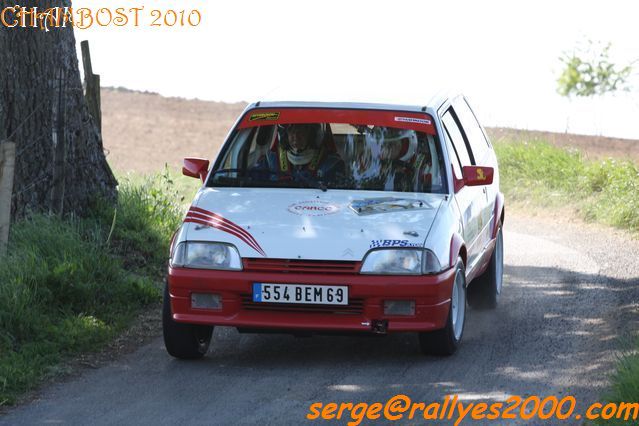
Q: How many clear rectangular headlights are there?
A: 2